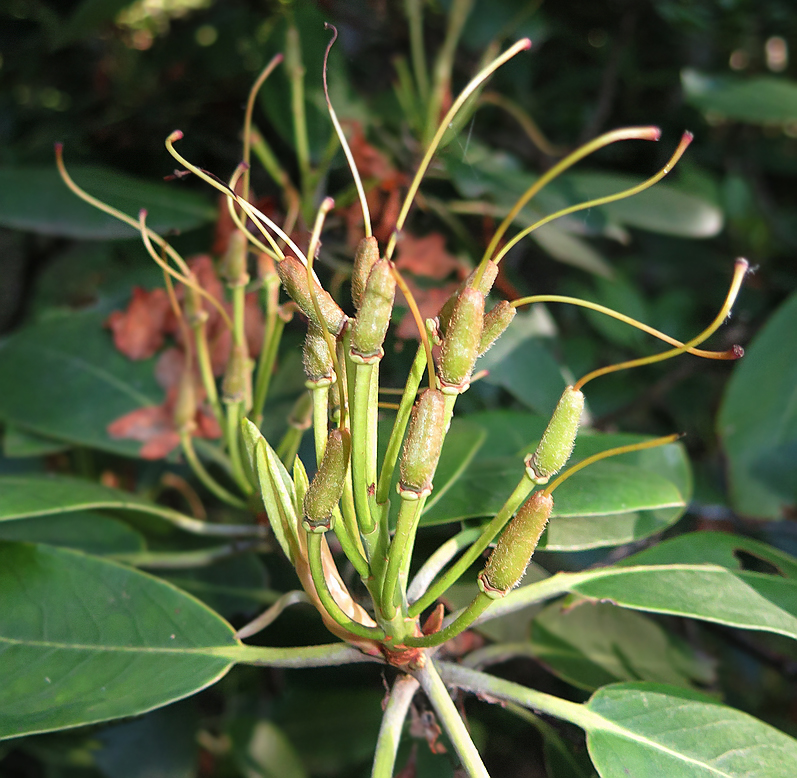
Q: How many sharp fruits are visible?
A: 11